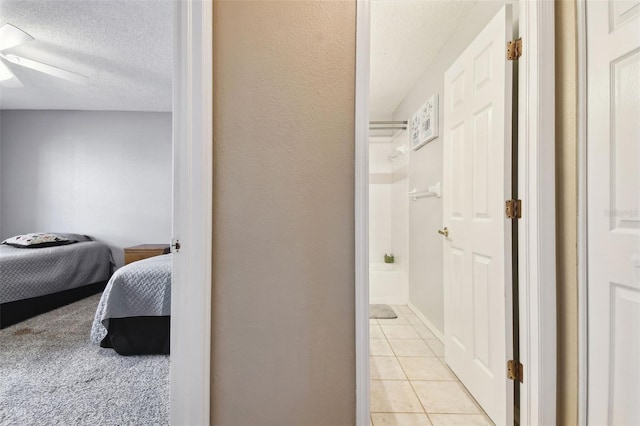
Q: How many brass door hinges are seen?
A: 3